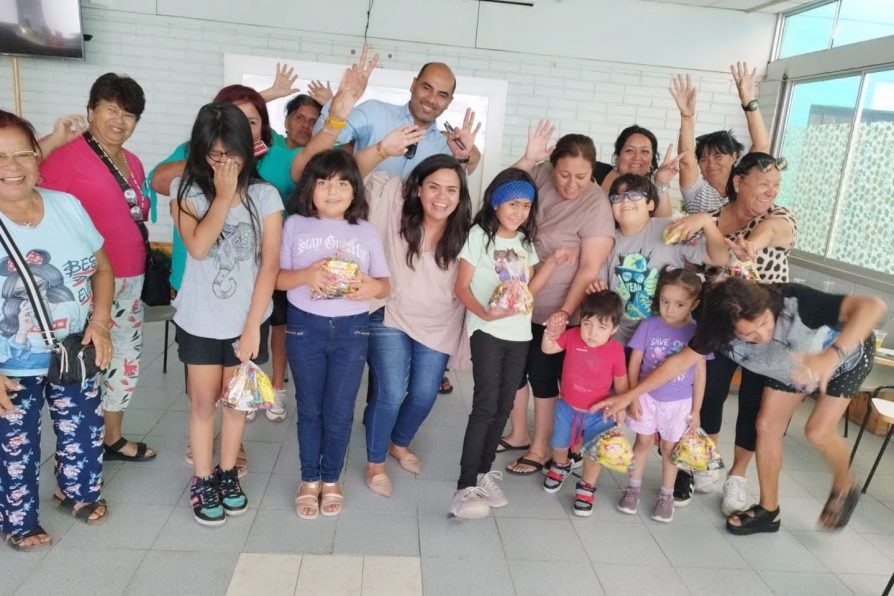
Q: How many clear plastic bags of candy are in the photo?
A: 7